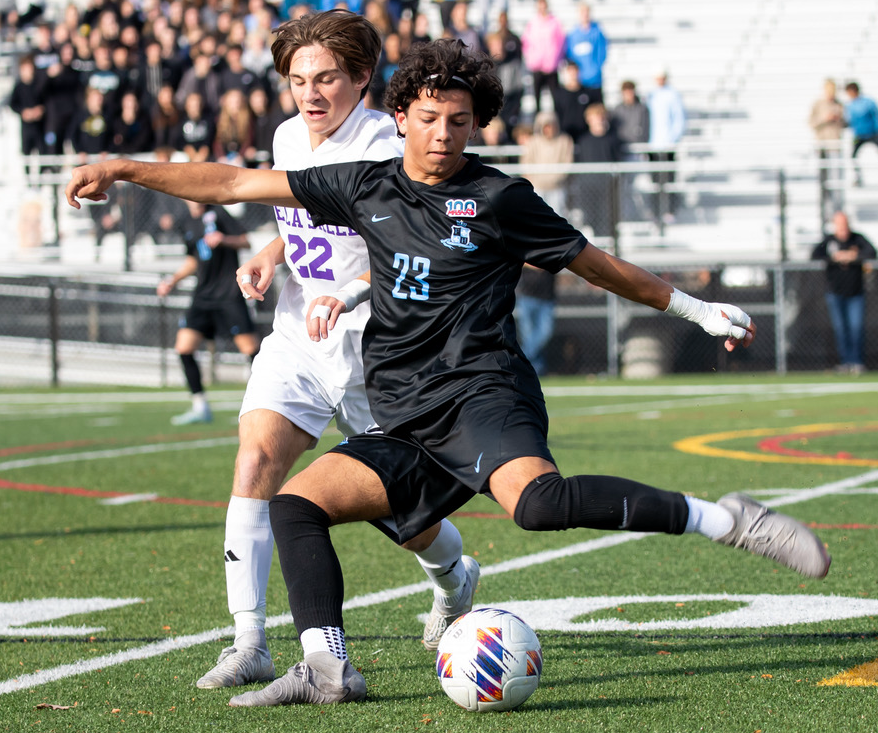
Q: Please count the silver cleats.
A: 4